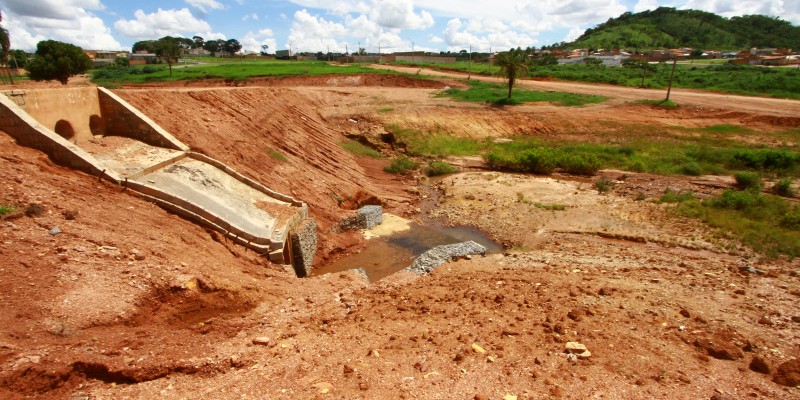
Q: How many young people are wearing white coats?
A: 0